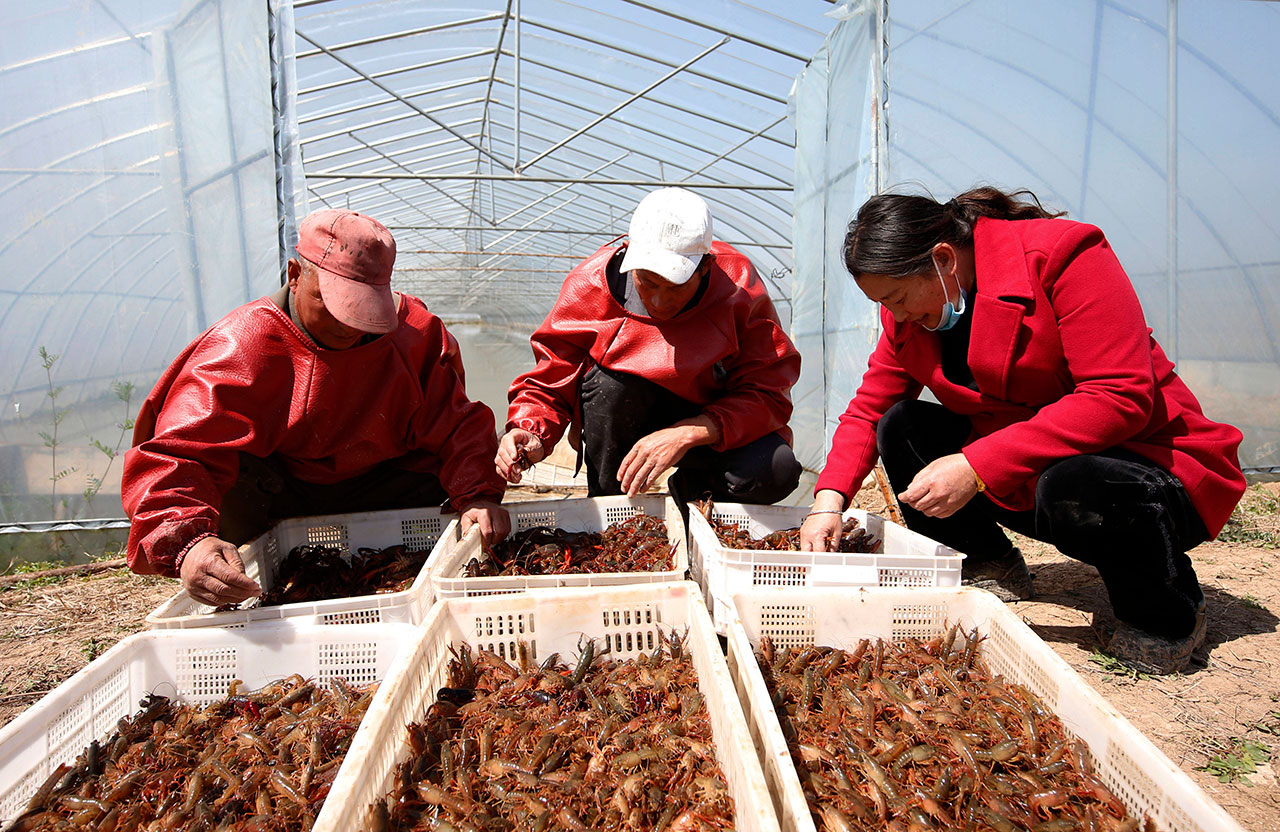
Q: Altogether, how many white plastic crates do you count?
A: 6